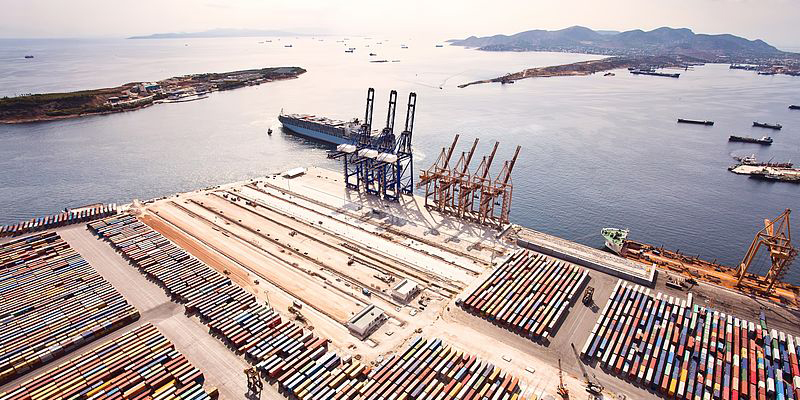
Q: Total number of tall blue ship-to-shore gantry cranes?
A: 3